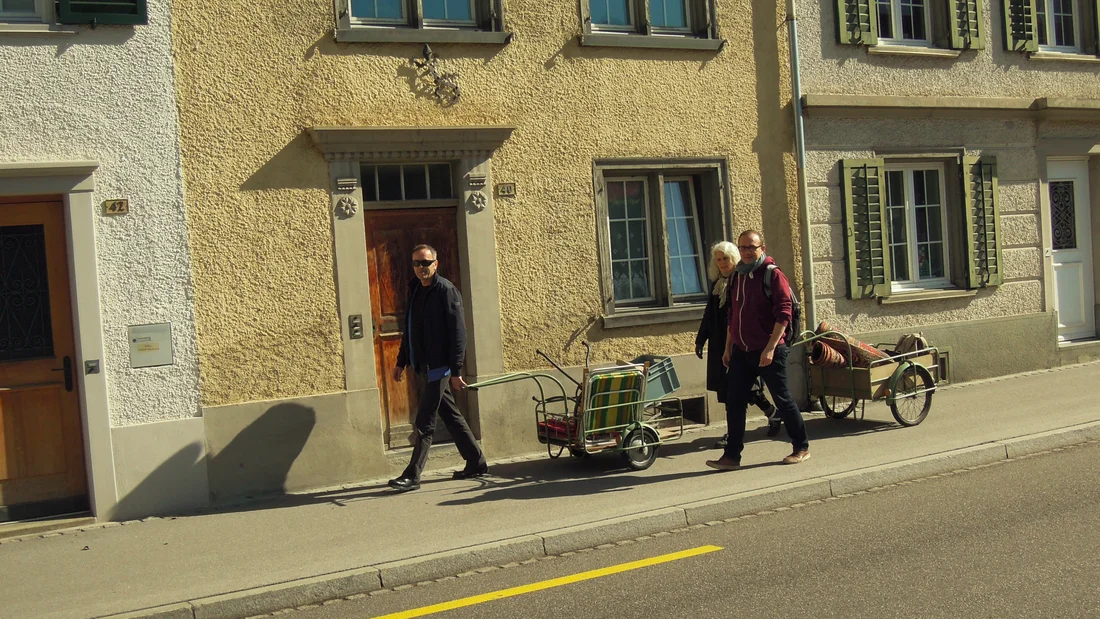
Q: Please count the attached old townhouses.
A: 3